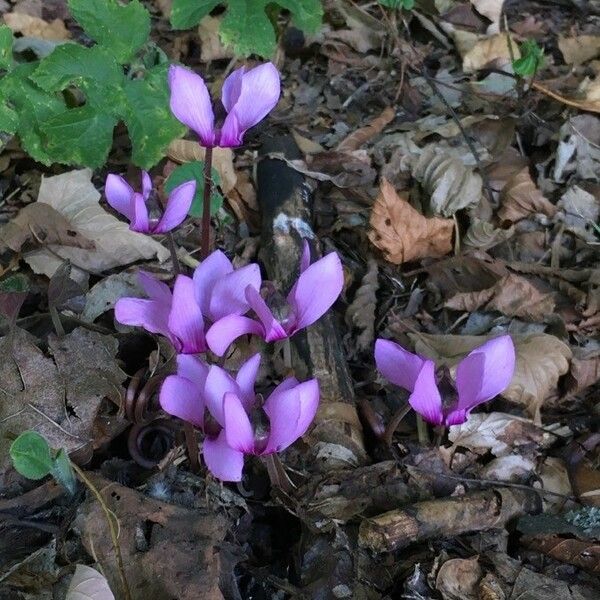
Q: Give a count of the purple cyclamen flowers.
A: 7